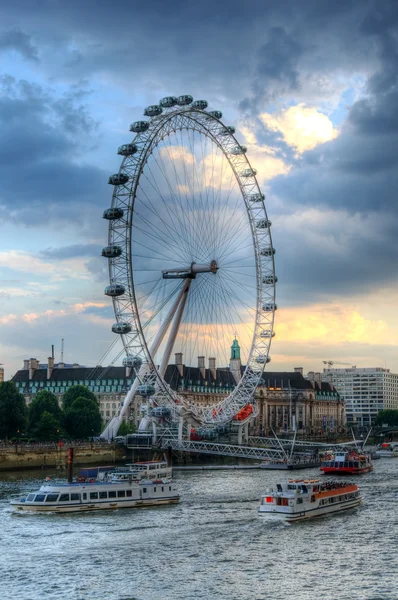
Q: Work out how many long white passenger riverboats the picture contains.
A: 2